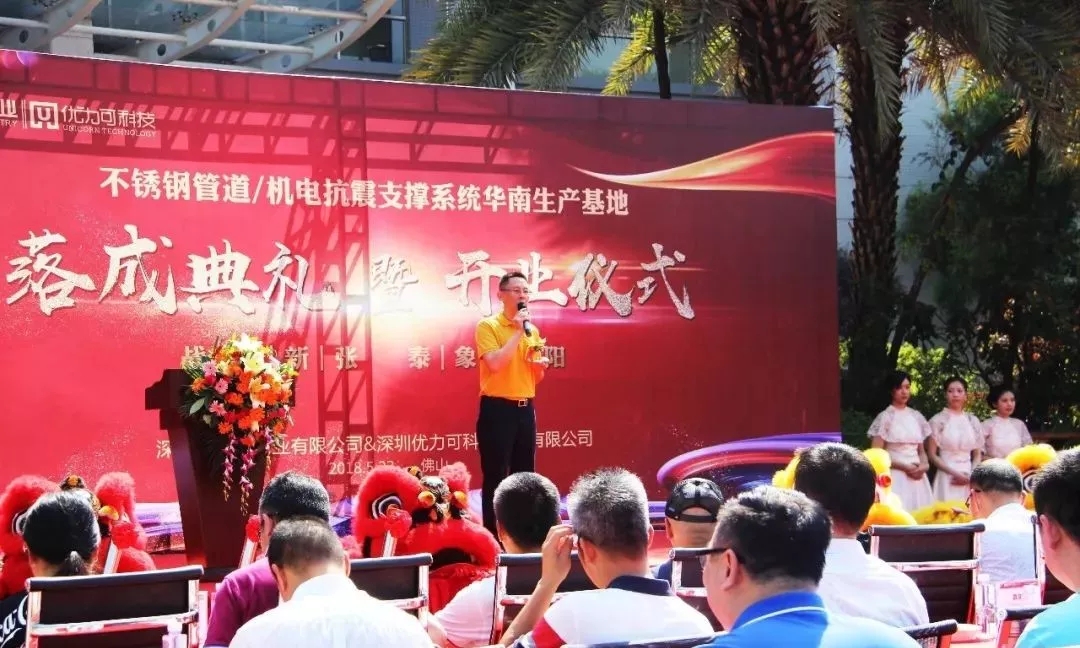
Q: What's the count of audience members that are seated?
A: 10